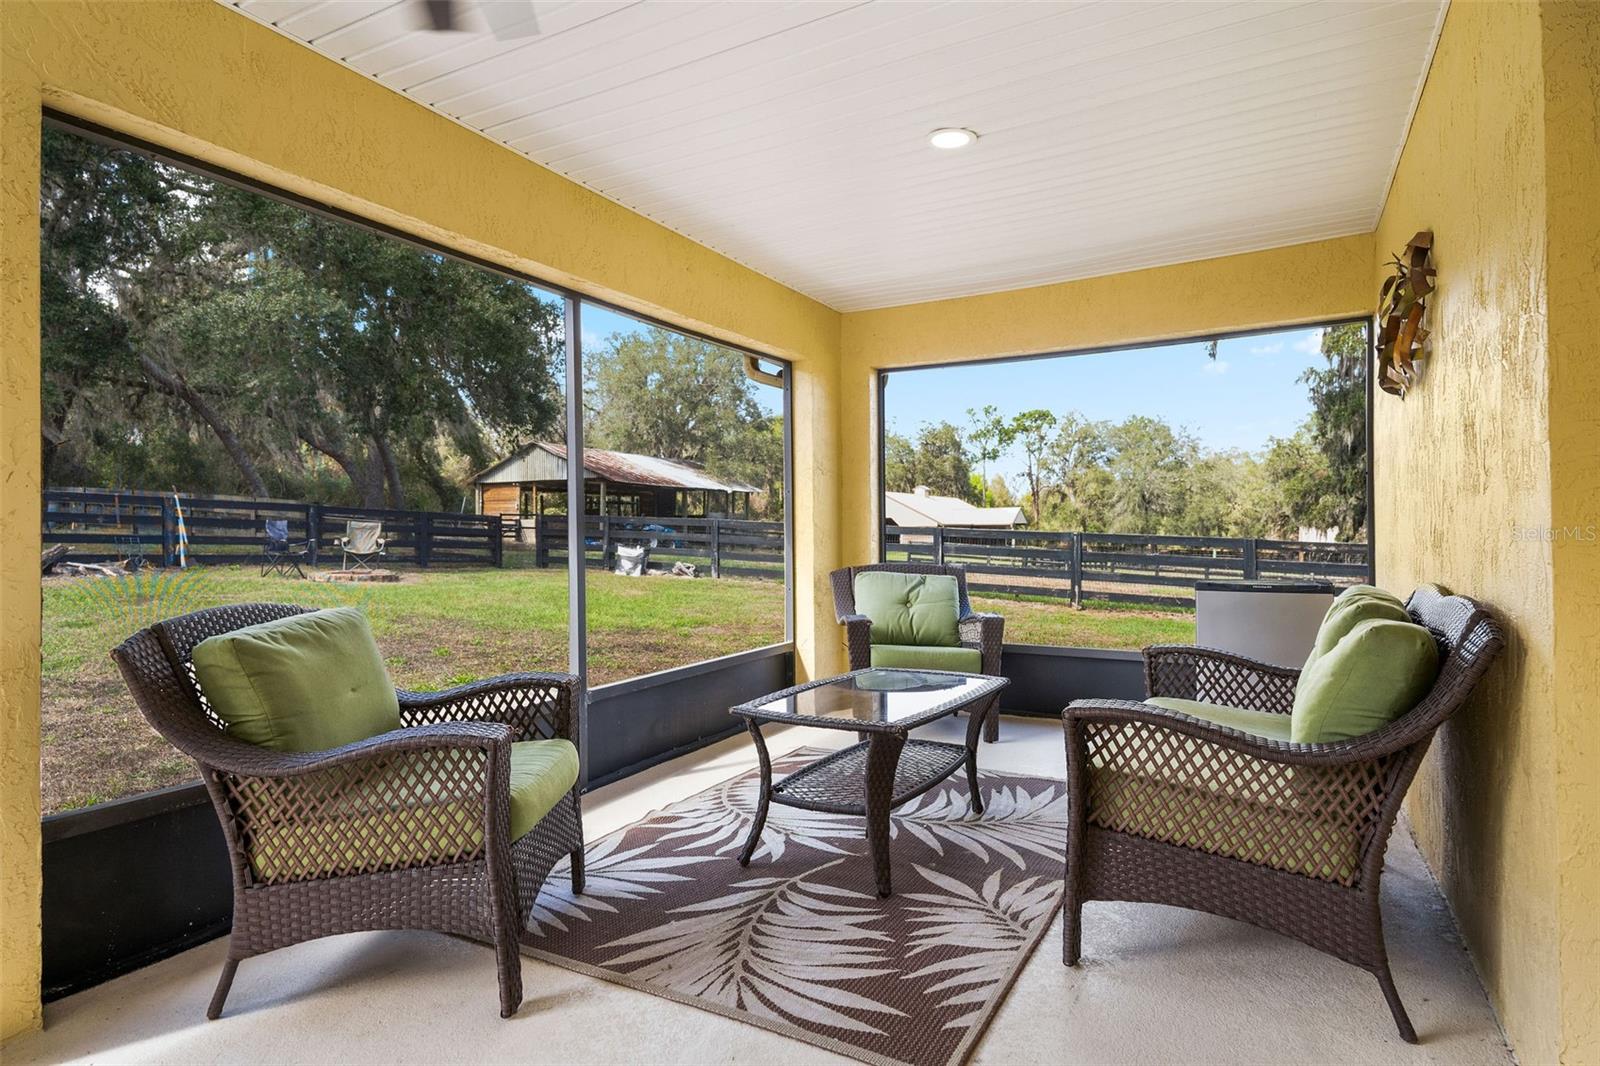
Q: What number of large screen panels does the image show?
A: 3